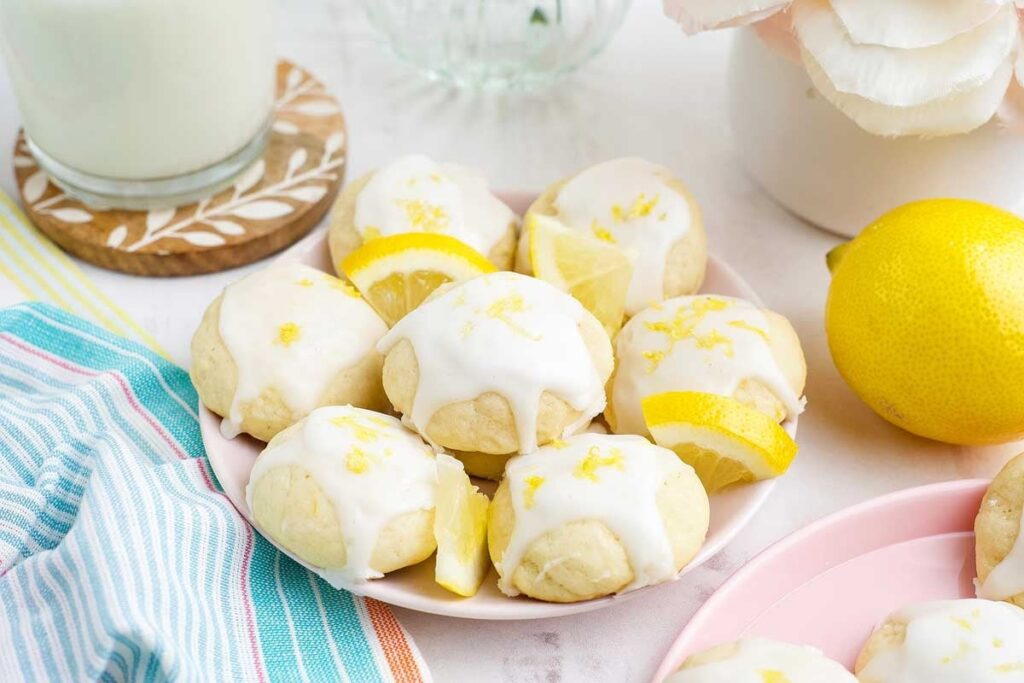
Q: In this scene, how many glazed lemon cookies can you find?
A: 10